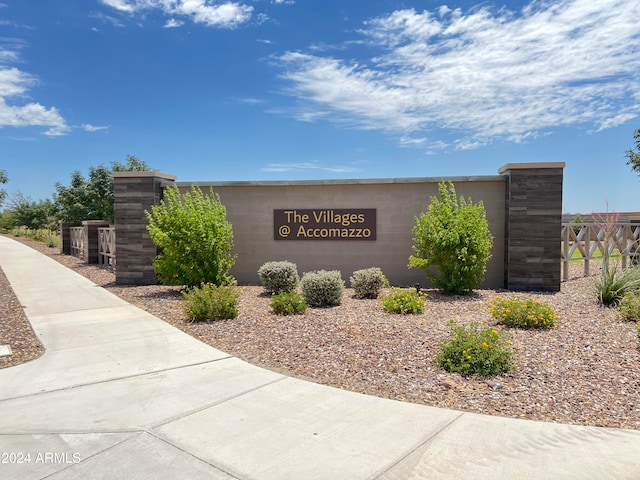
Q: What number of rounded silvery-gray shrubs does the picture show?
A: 3